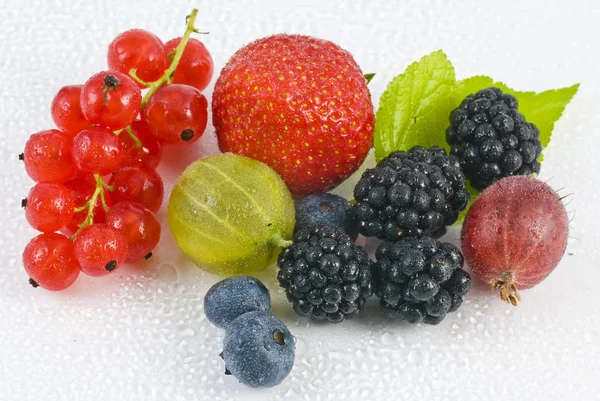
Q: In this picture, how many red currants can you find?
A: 14